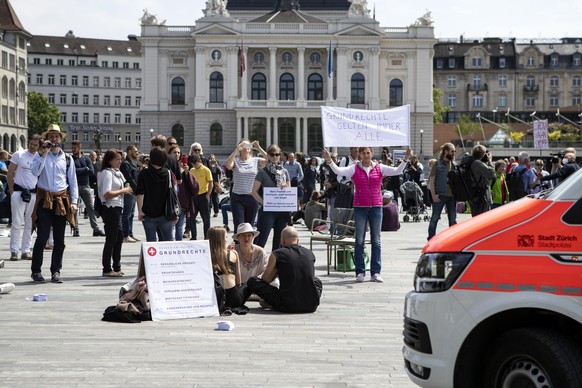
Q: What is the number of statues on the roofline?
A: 4